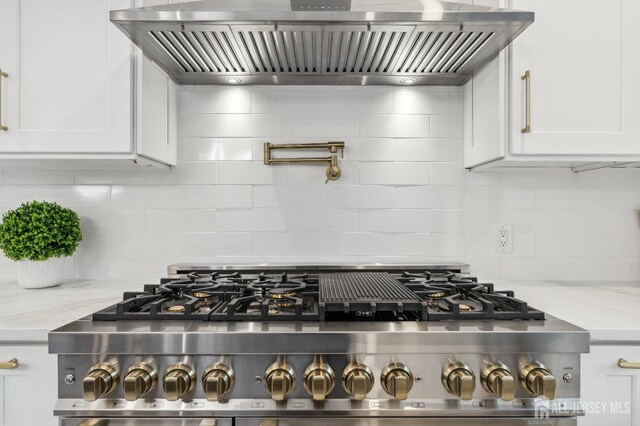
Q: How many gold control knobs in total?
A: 11